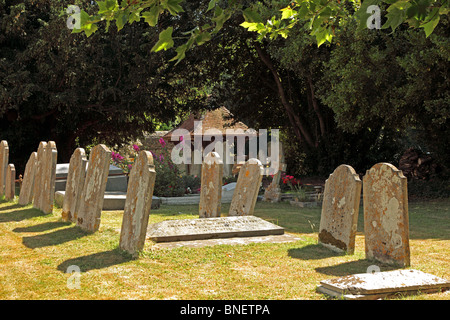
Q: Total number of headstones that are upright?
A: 12